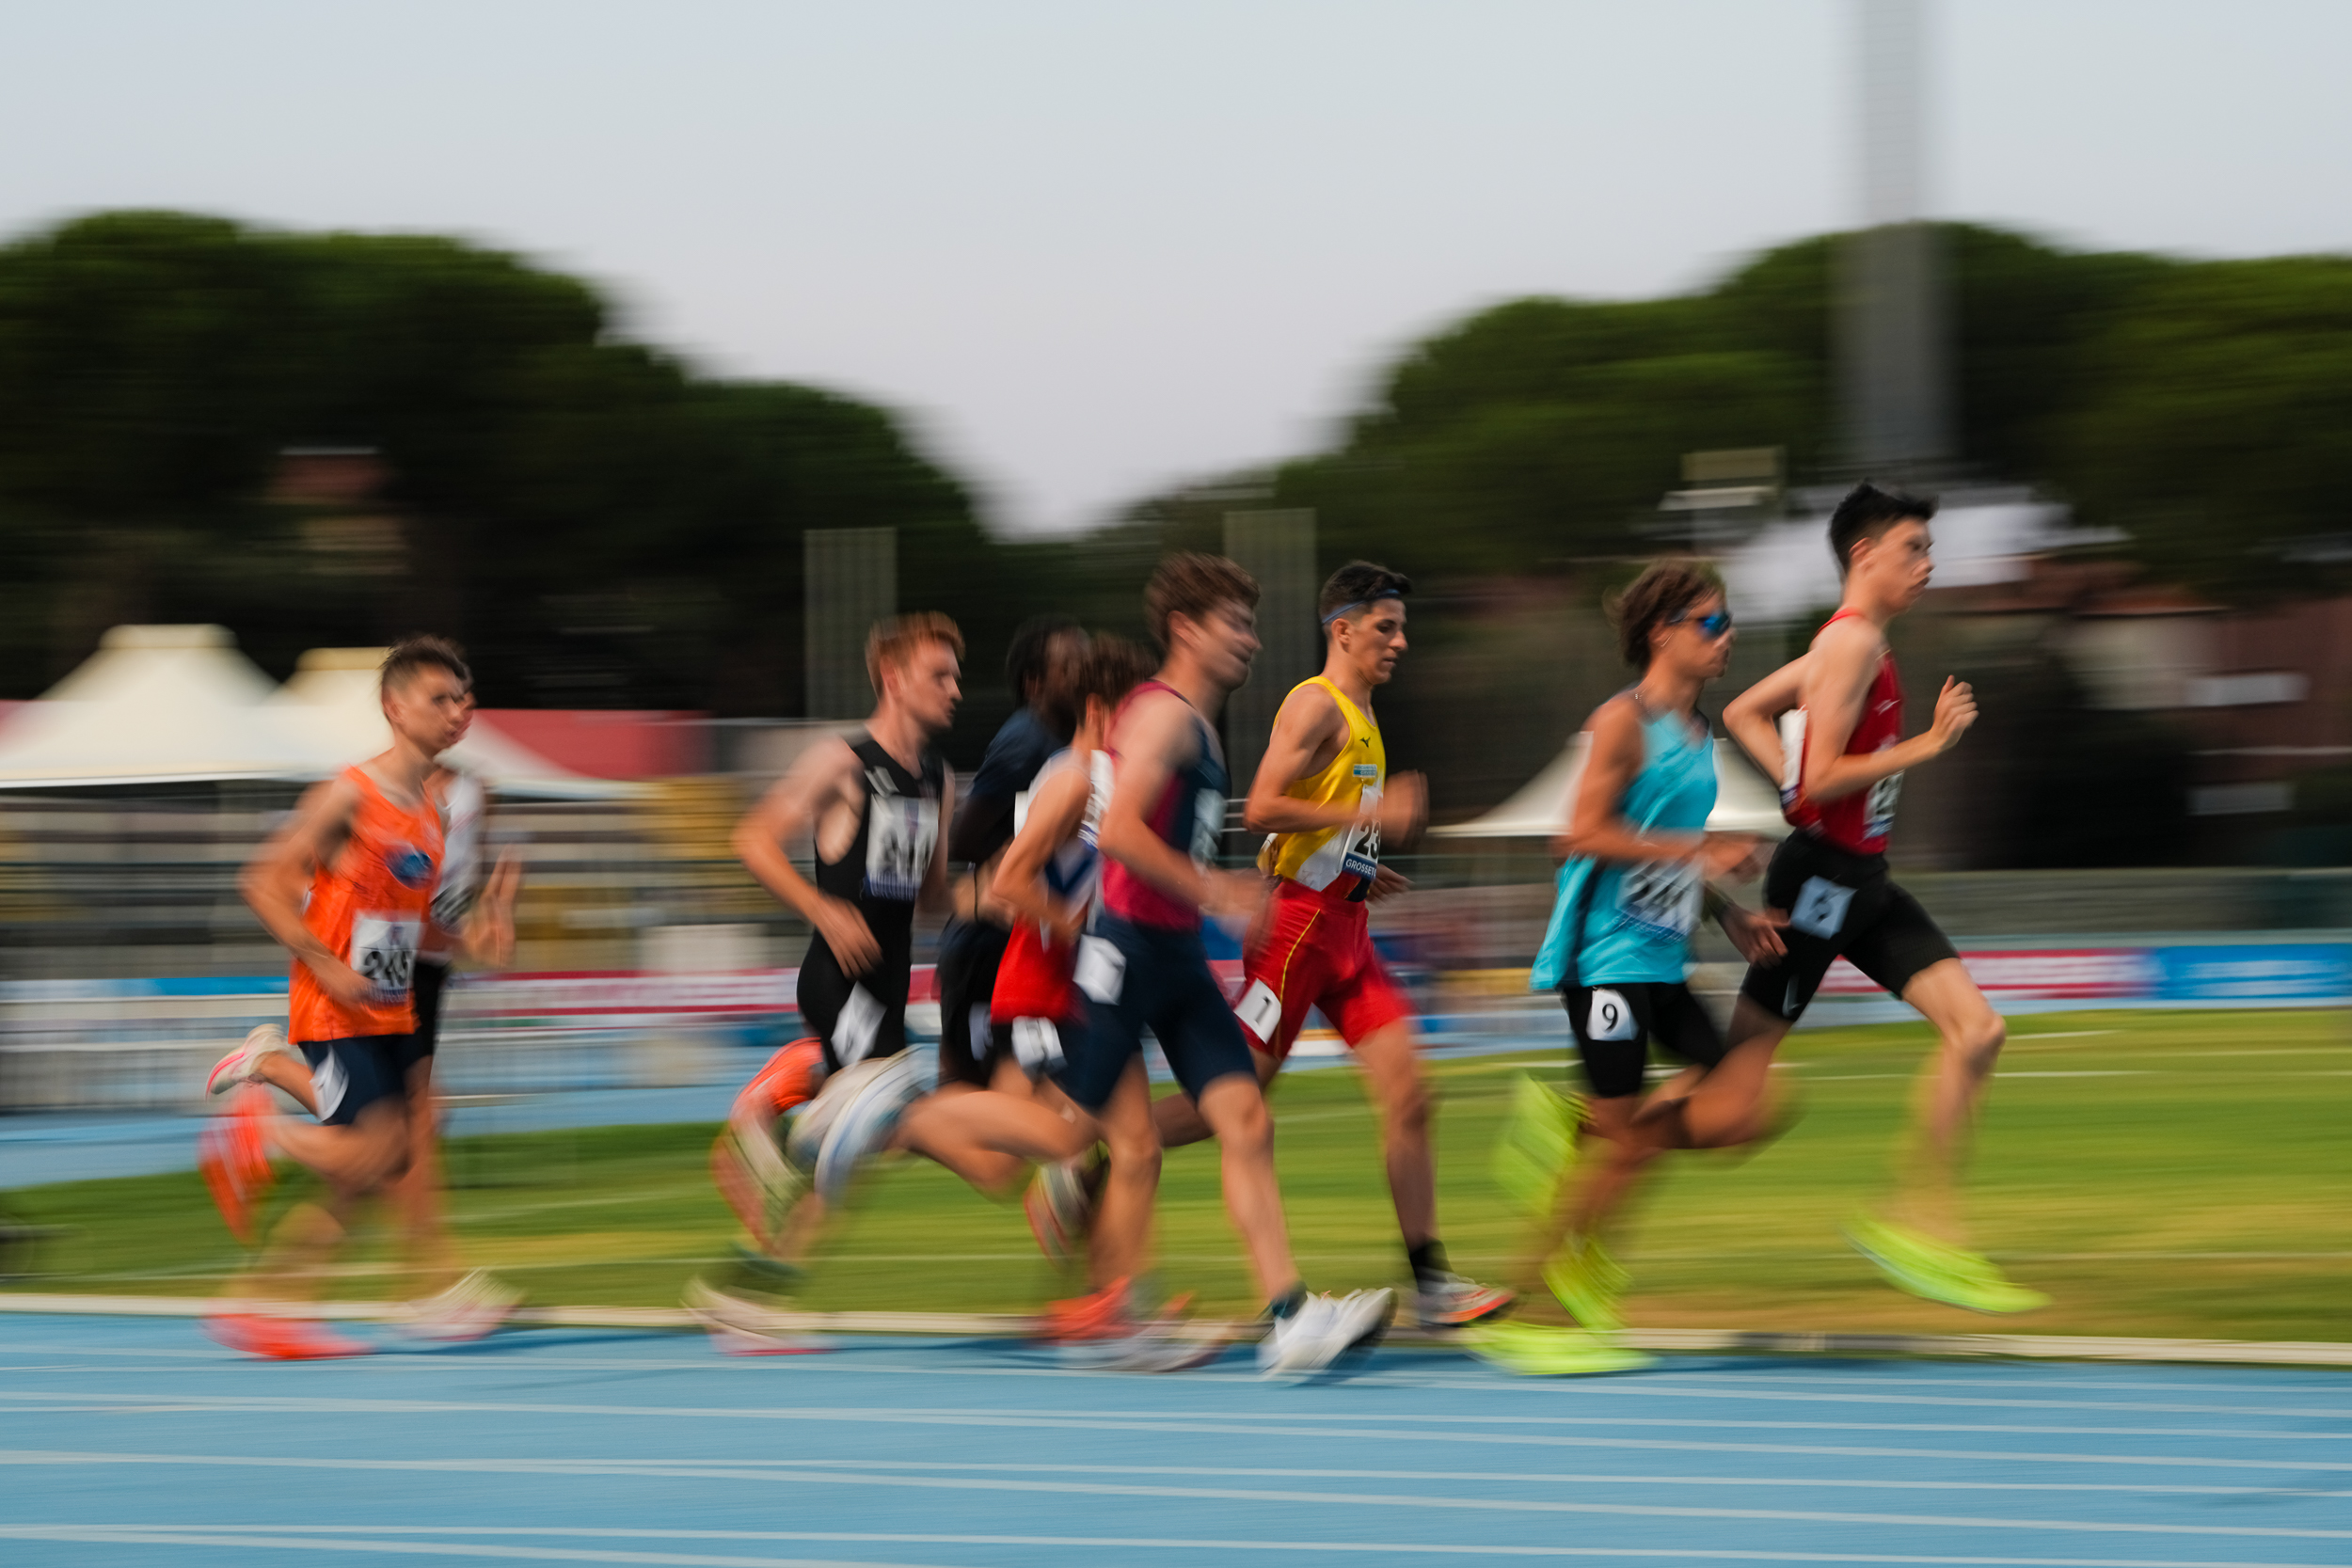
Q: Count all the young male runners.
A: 9